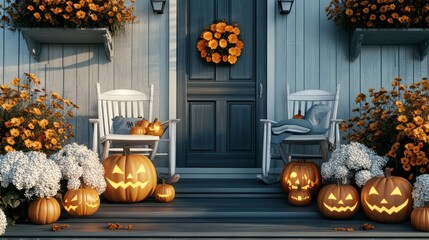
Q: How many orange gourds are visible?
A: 13